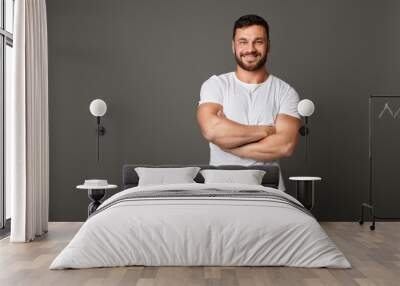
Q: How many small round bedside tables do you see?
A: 2